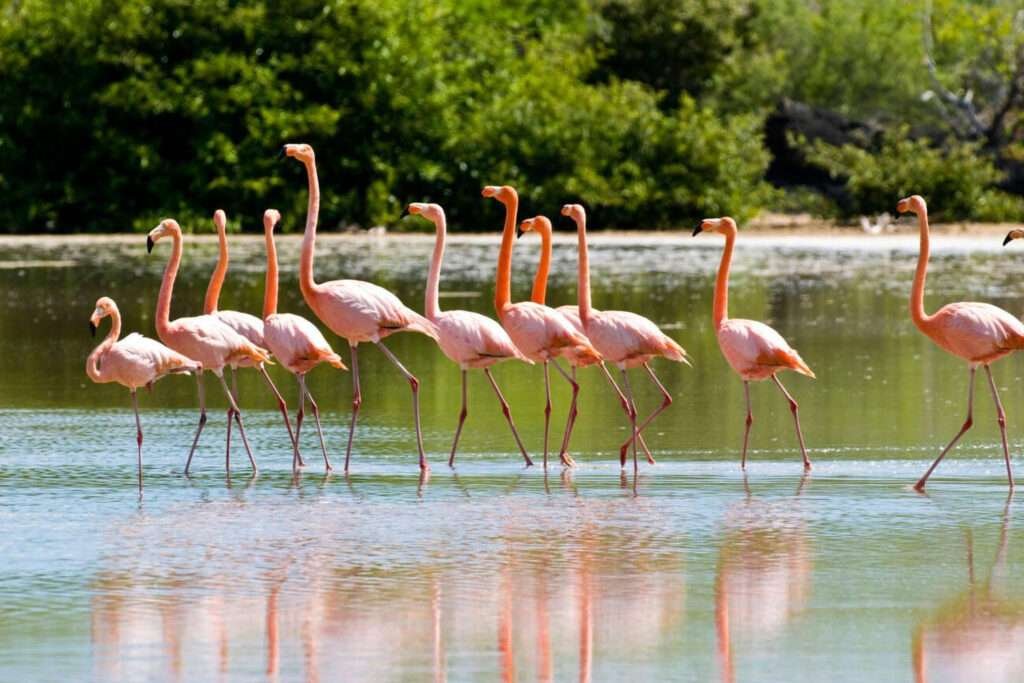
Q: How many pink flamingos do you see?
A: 12